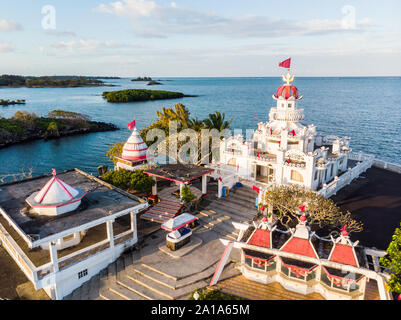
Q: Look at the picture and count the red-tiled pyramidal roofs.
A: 3